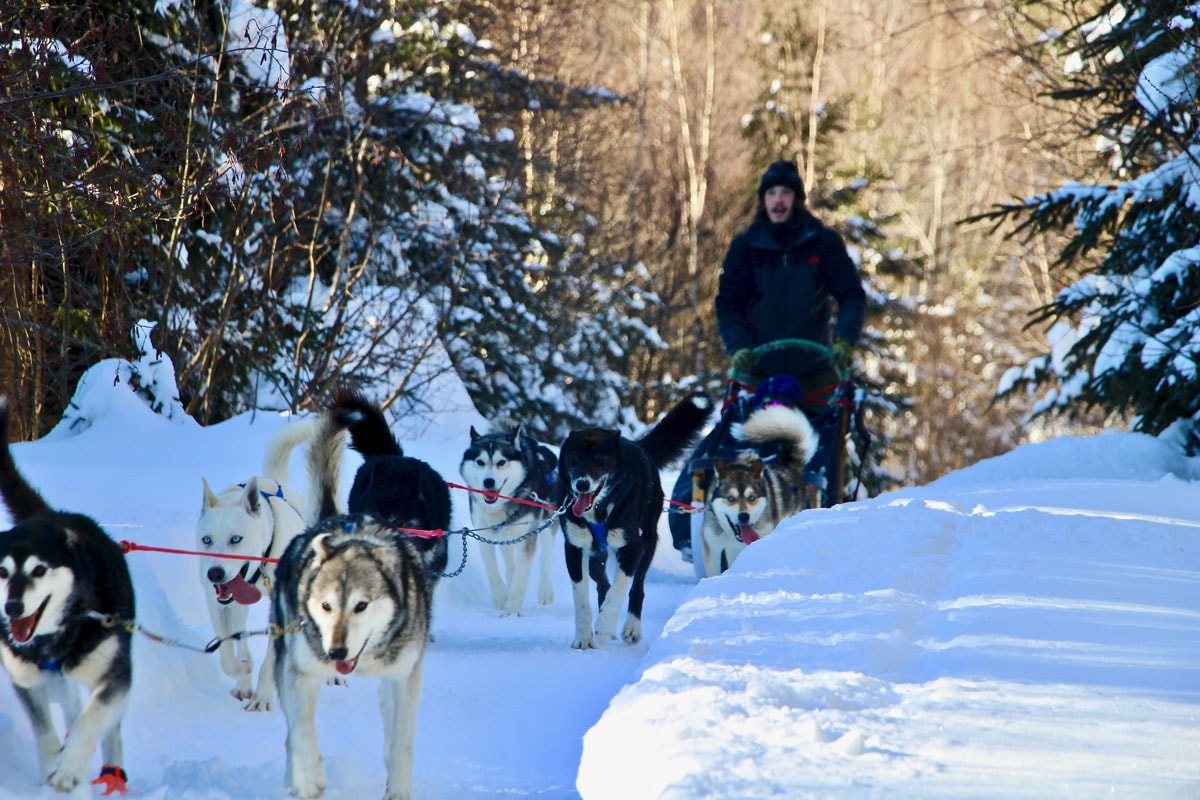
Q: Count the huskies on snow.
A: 7